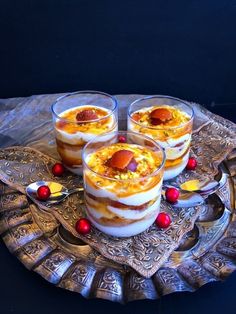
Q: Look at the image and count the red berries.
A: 7